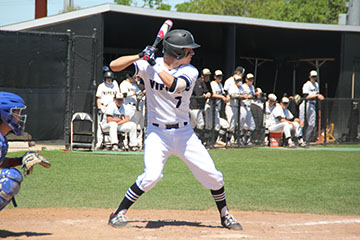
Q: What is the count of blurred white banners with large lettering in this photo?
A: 0